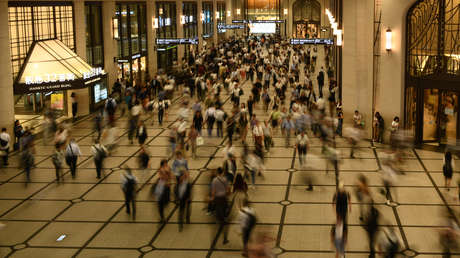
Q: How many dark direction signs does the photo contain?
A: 4